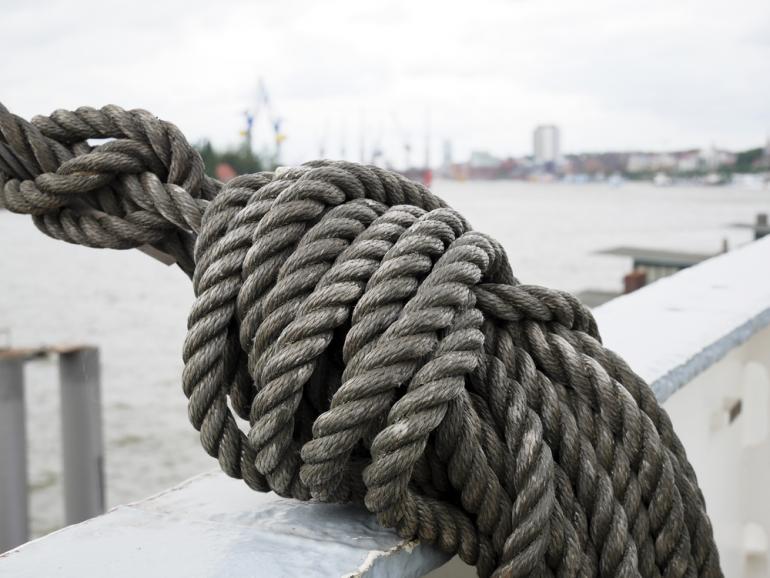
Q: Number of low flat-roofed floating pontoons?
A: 2